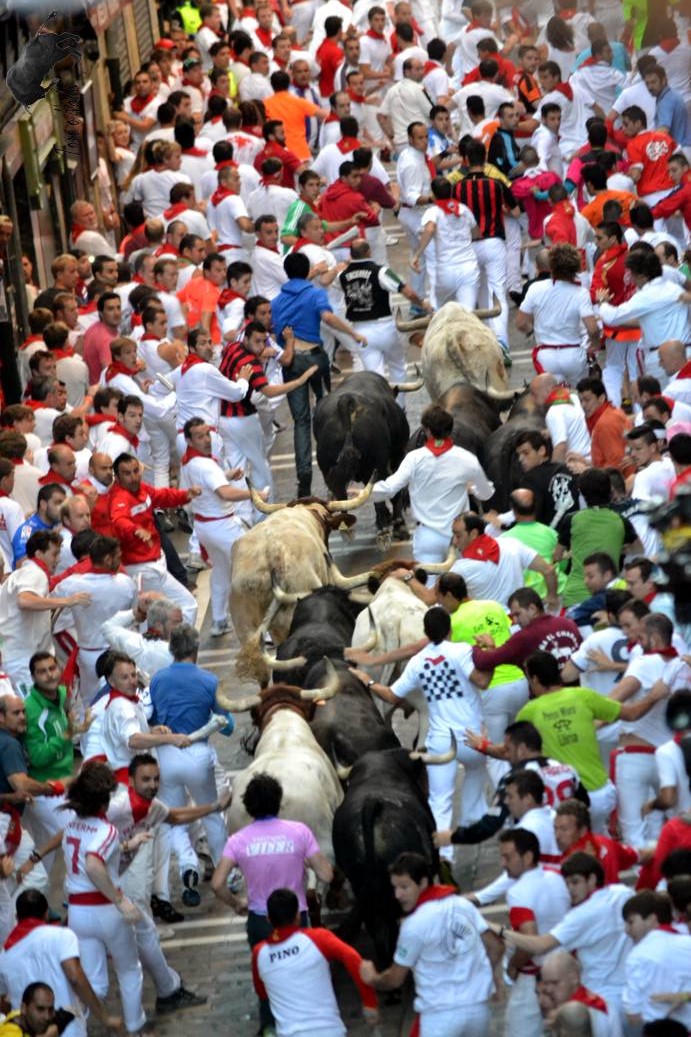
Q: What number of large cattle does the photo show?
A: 10